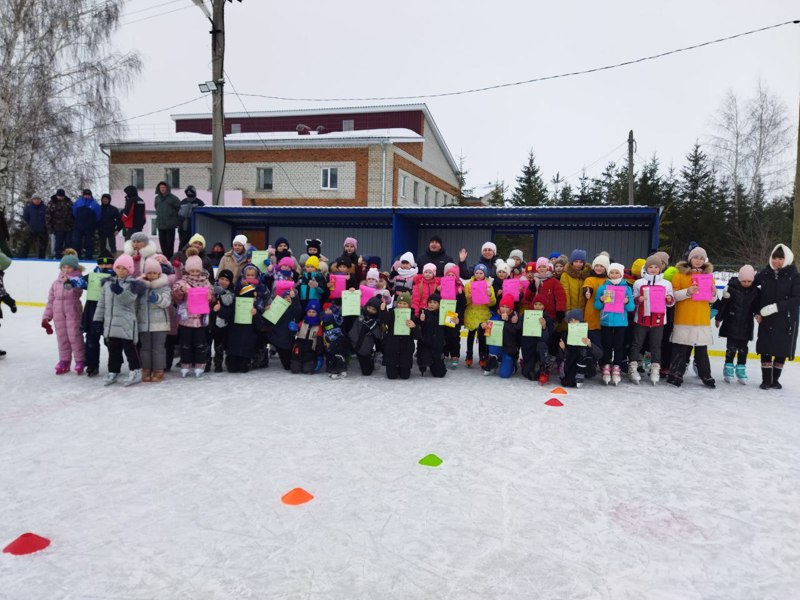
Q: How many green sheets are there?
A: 10